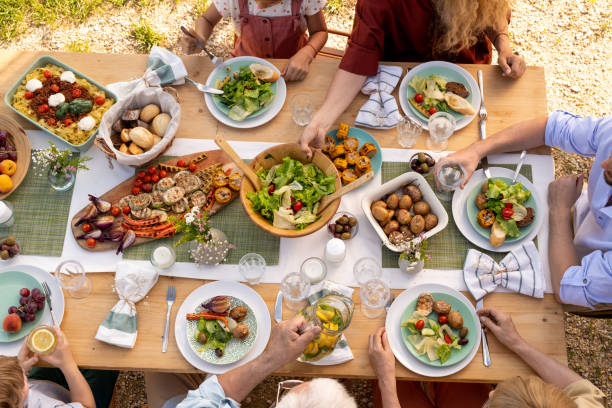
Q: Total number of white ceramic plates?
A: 6